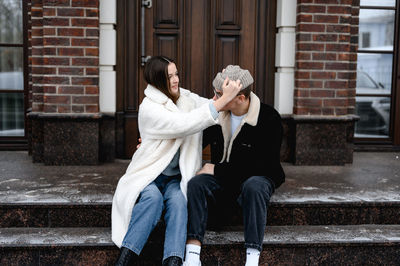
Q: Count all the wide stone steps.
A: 2